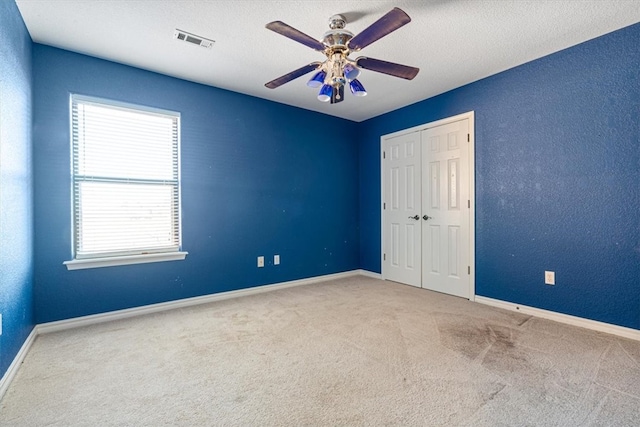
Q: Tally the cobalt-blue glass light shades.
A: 4